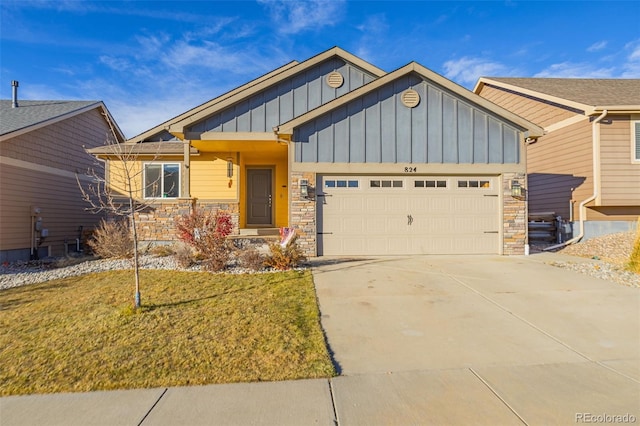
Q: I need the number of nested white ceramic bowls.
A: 0